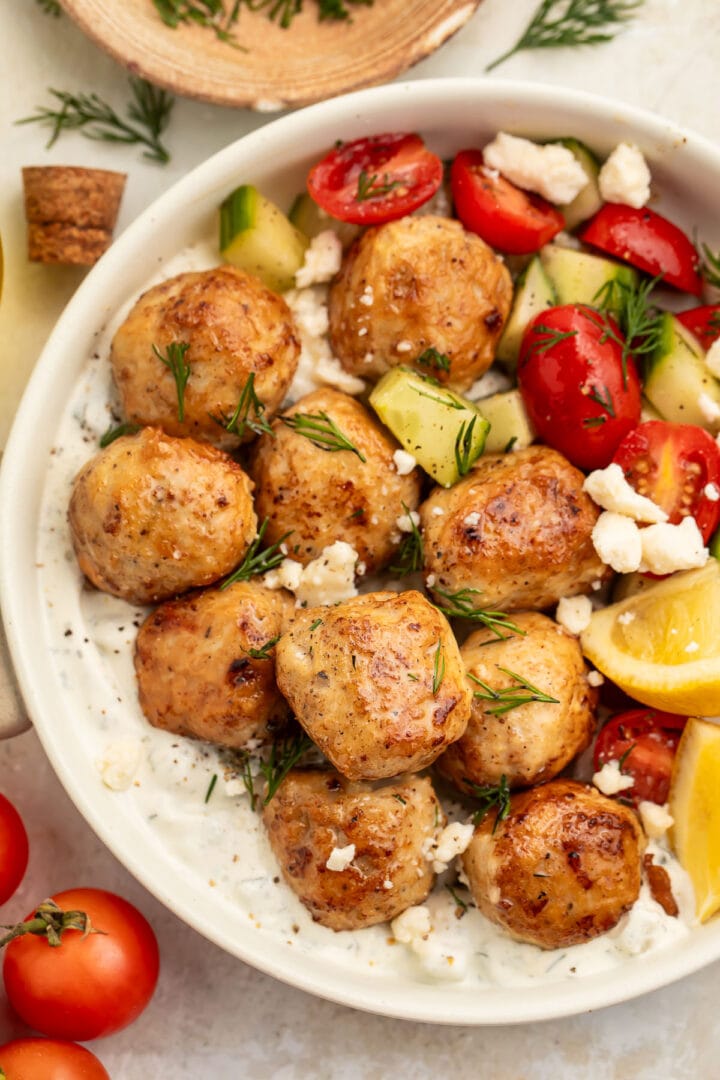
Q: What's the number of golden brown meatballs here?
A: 10